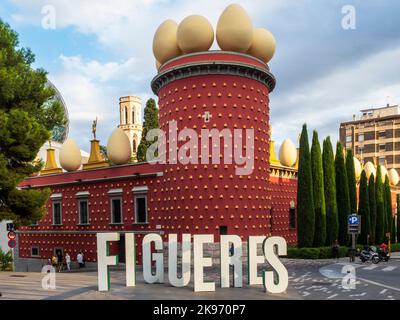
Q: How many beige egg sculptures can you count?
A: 11